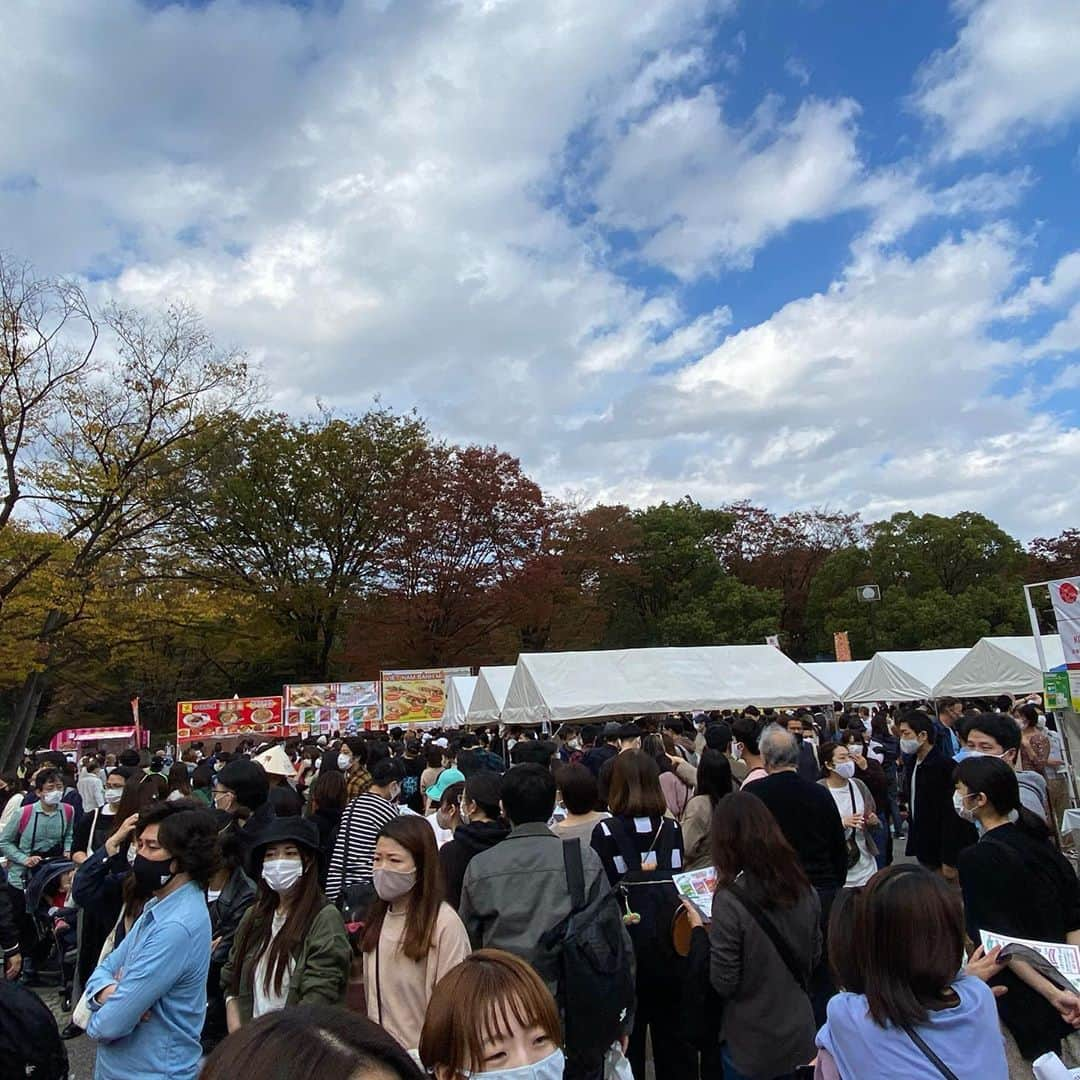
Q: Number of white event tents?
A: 6